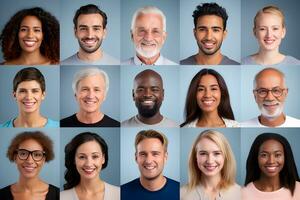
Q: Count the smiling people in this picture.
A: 15